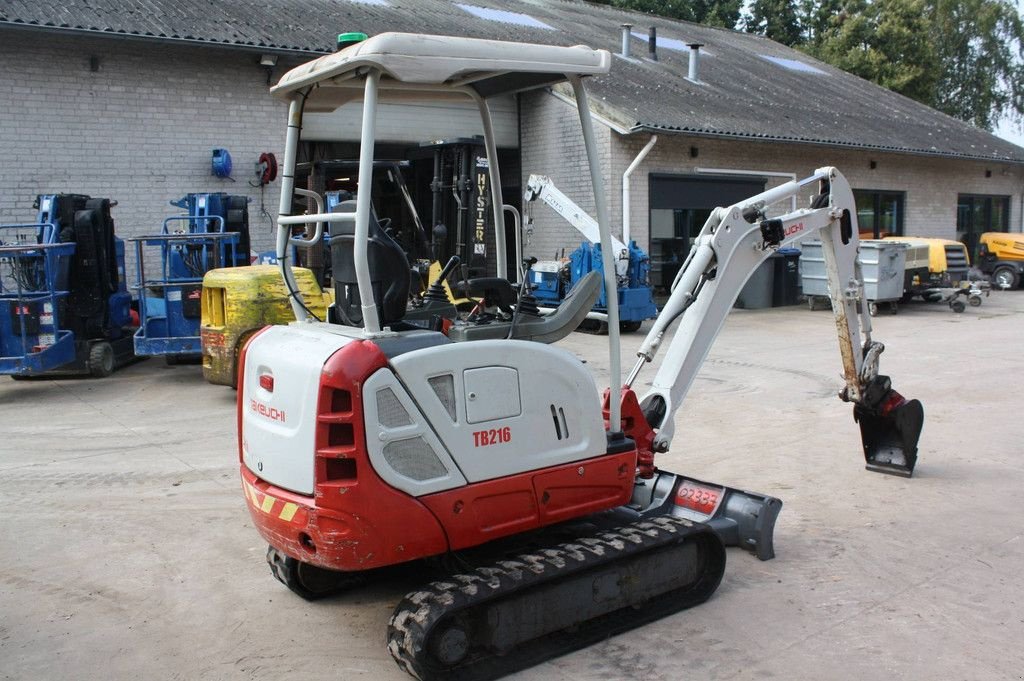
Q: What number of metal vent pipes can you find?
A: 3